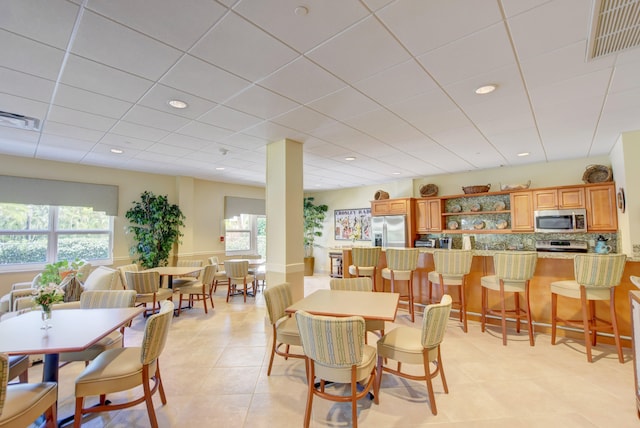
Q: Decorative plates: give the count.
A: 6